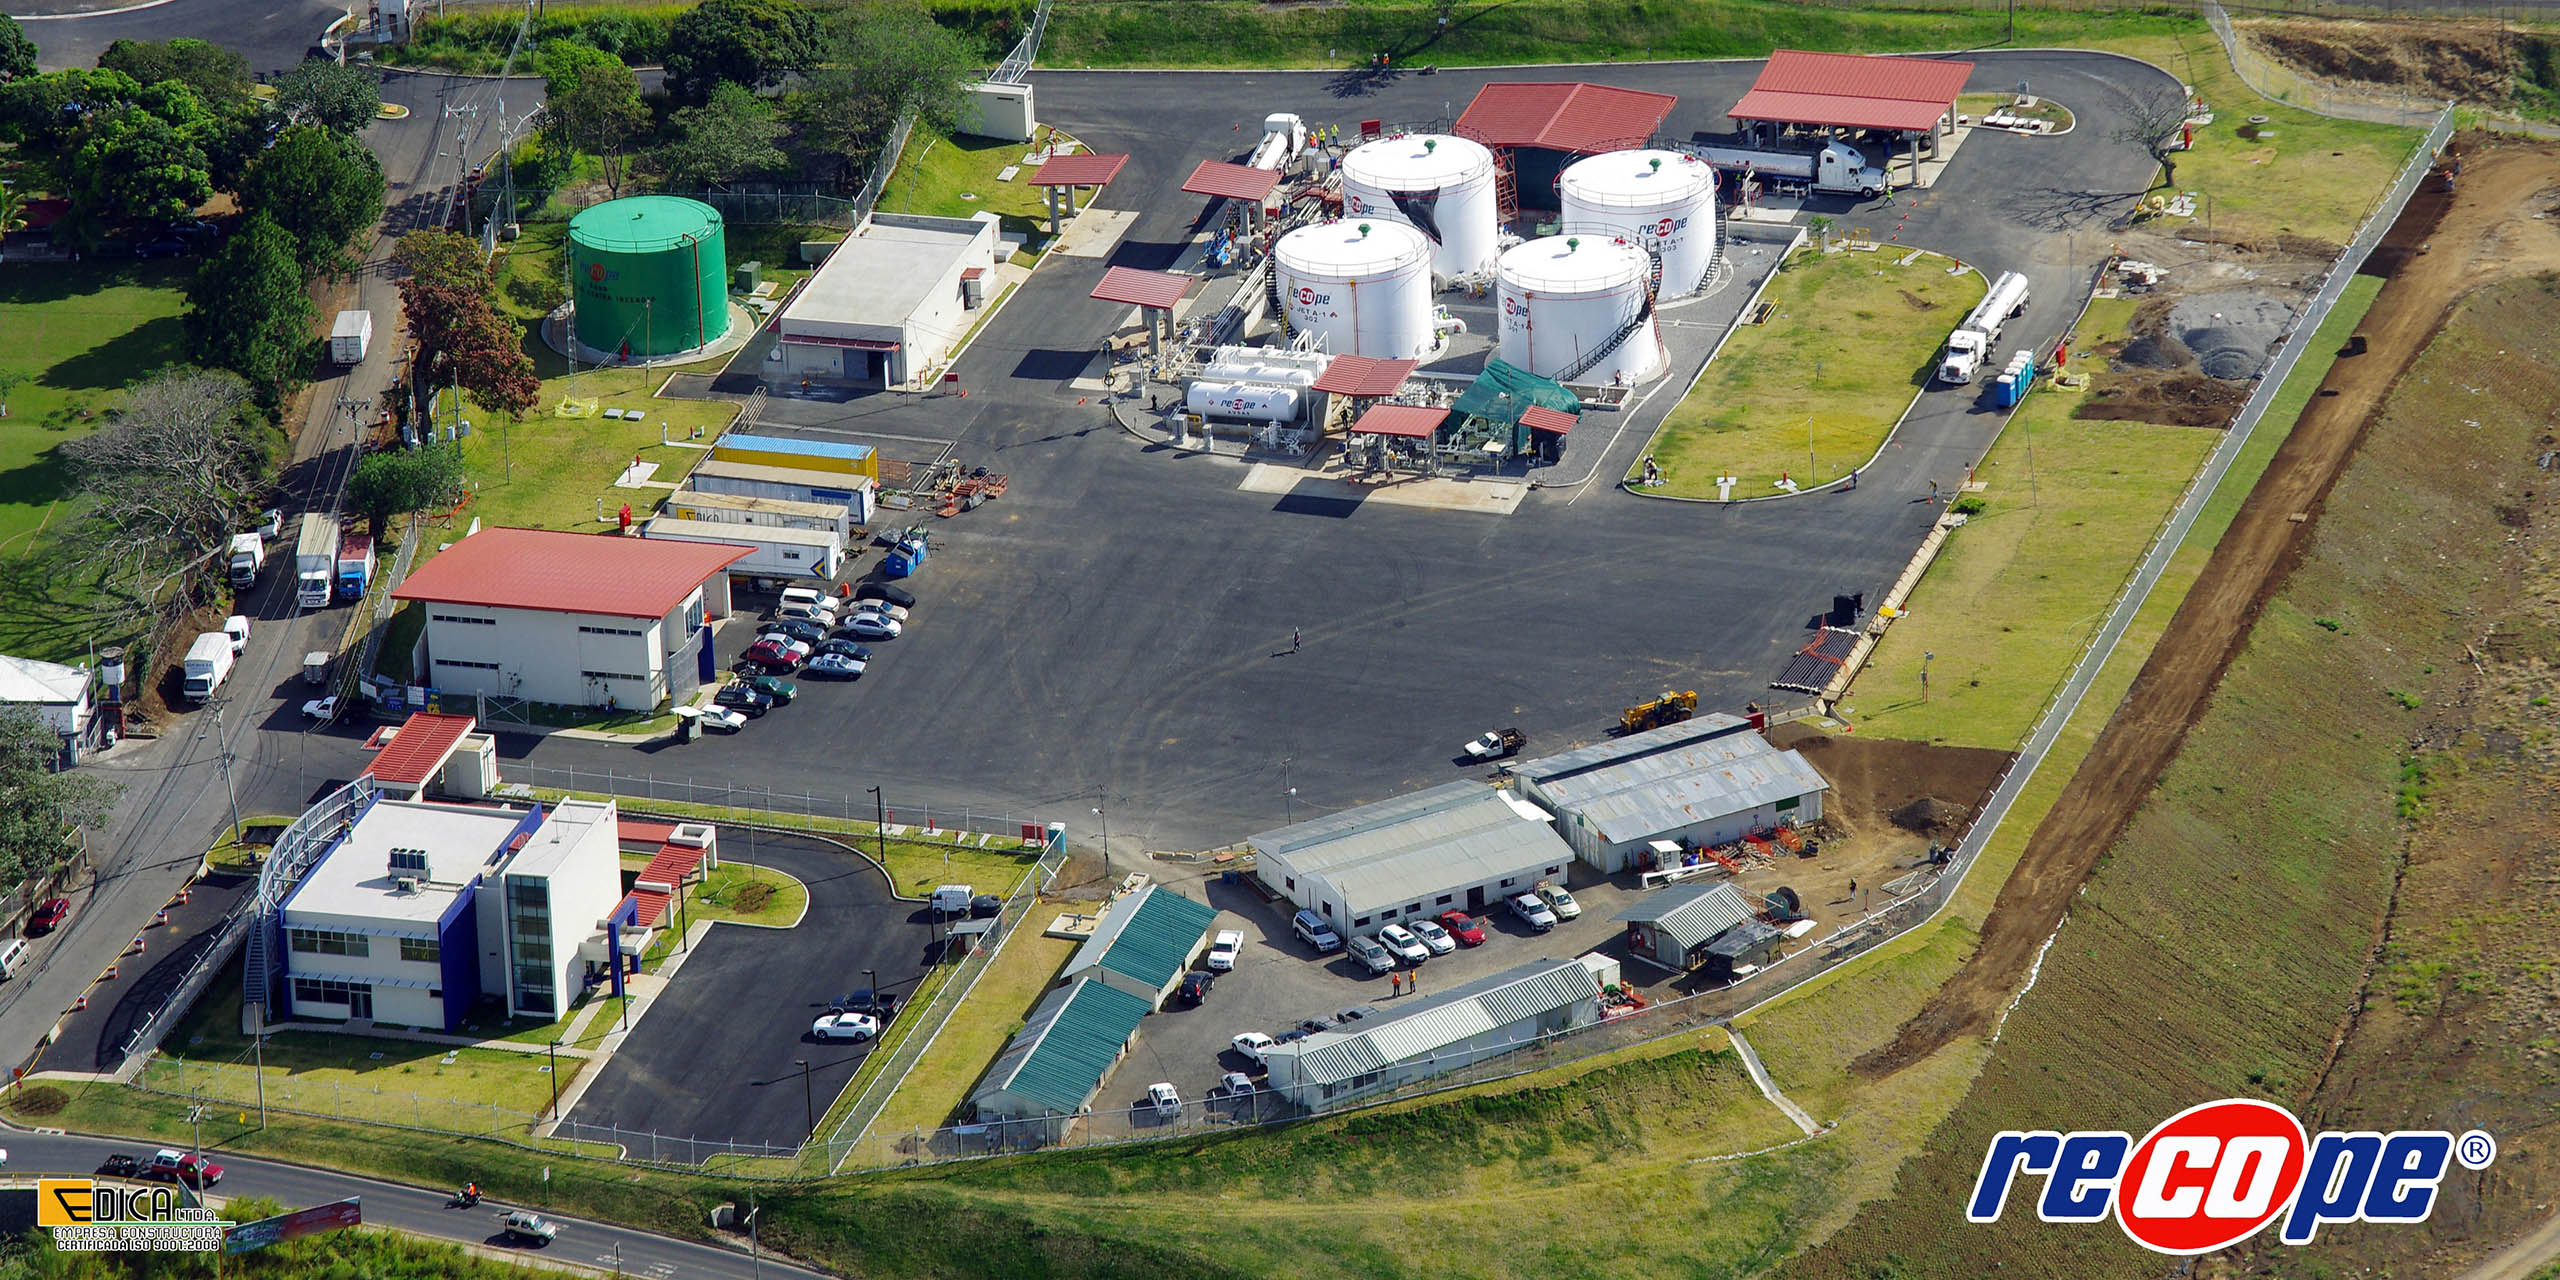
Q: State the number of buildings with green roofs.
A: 2